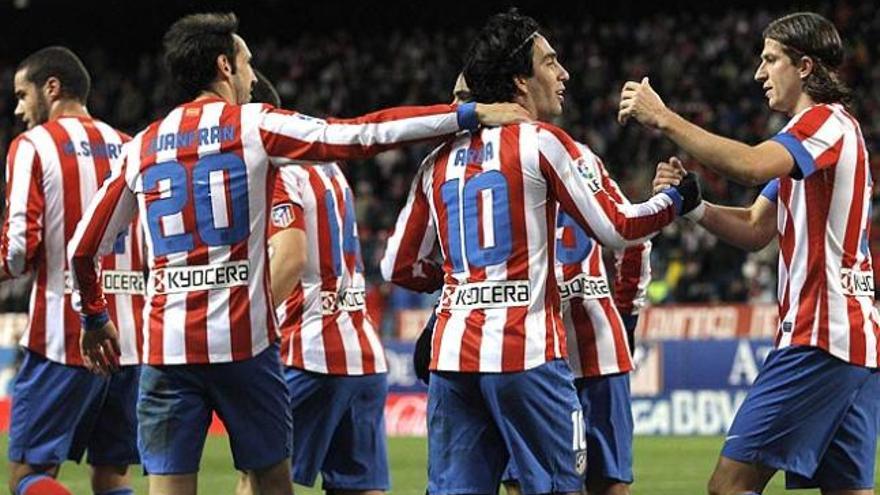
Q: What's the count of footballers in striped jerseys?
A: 6